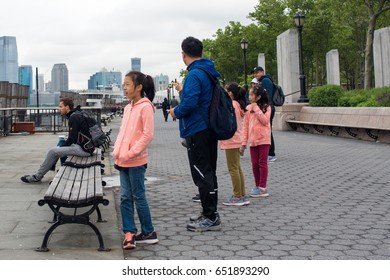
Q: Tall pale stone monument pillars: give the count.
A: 4